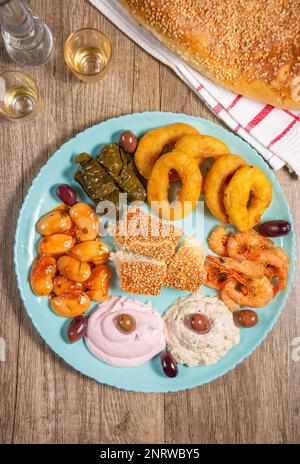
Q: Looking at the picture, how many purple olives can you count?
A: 4